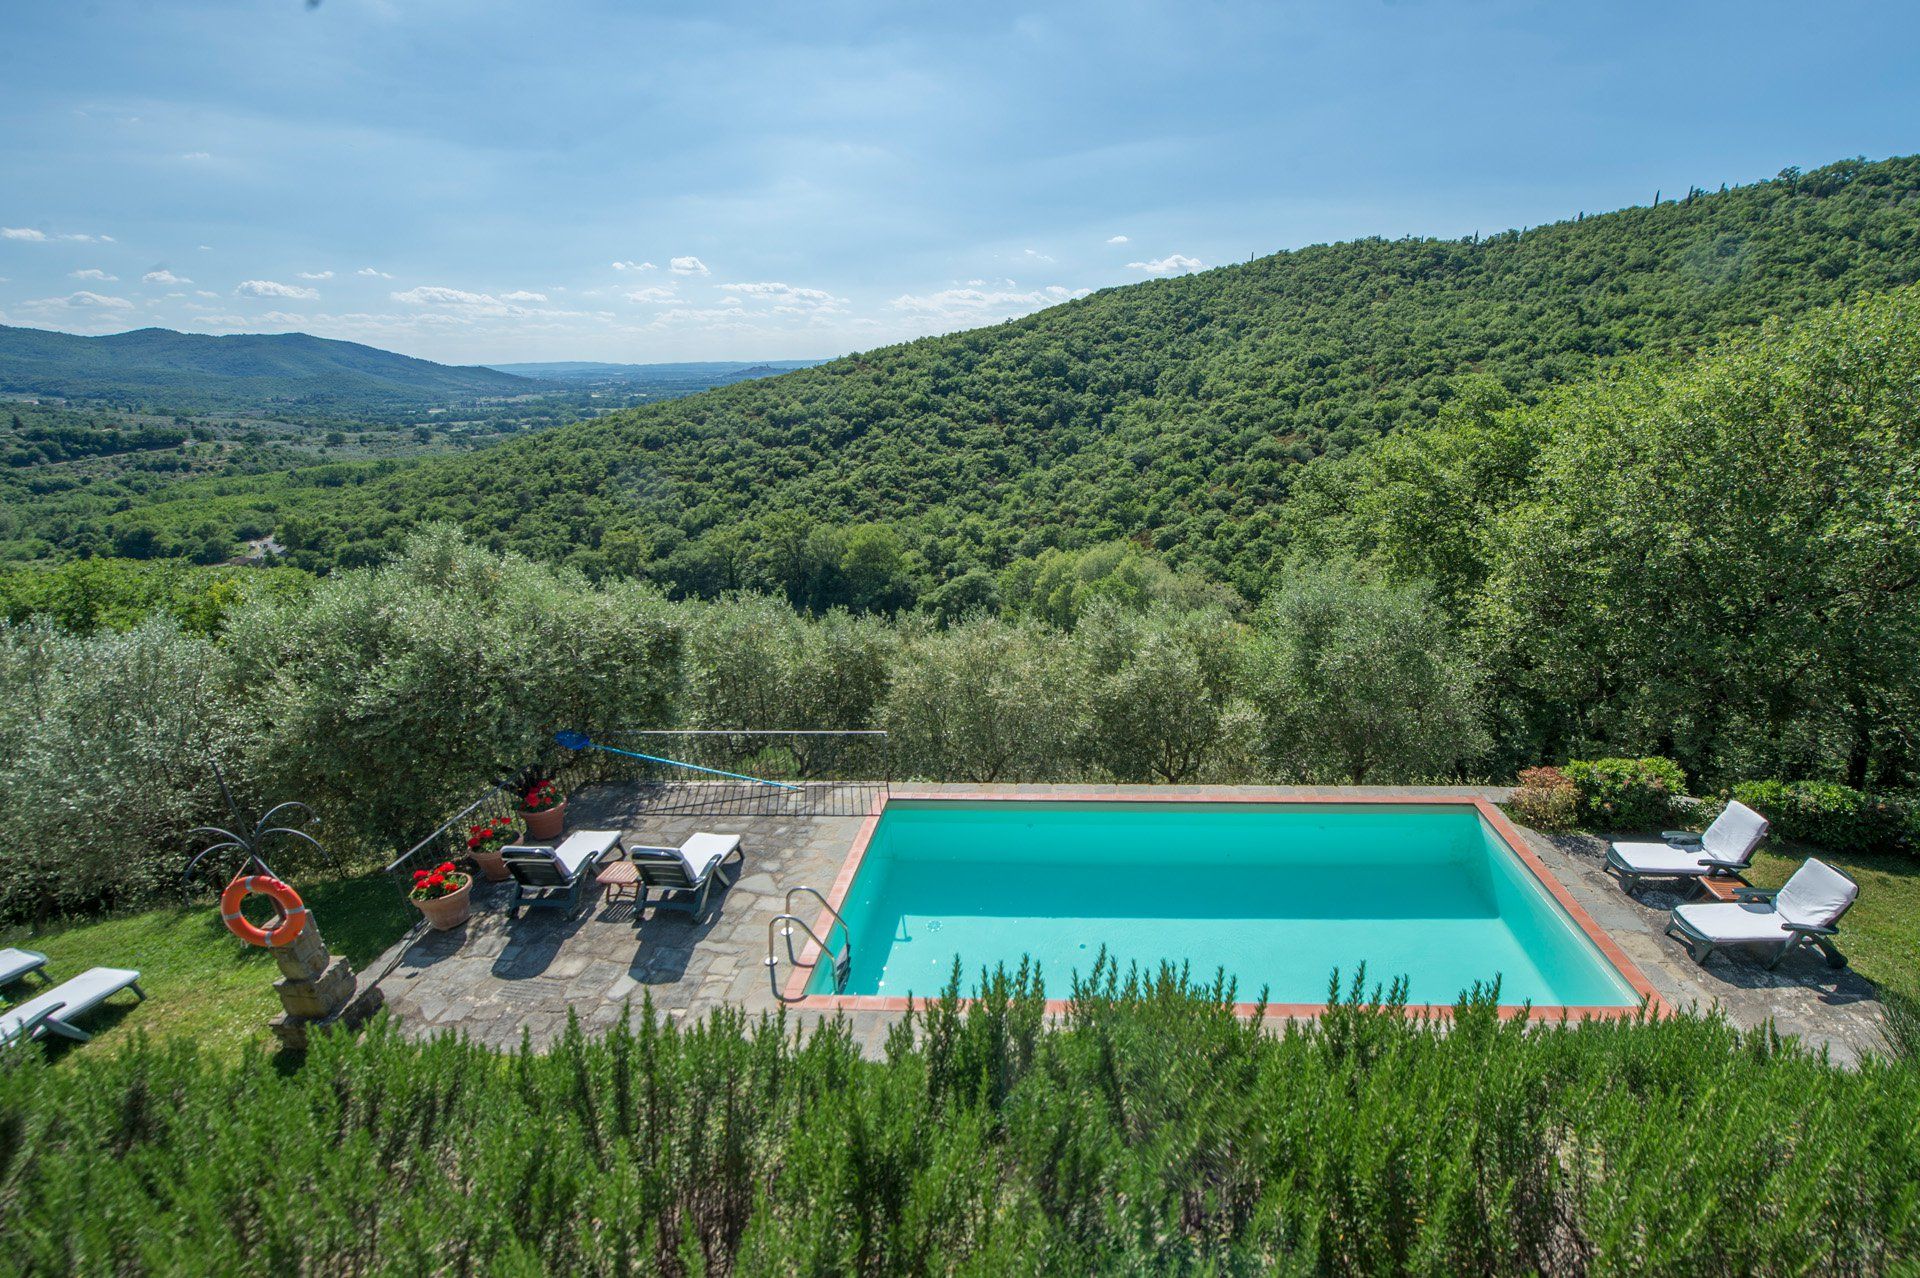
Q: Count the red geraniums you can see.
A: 3